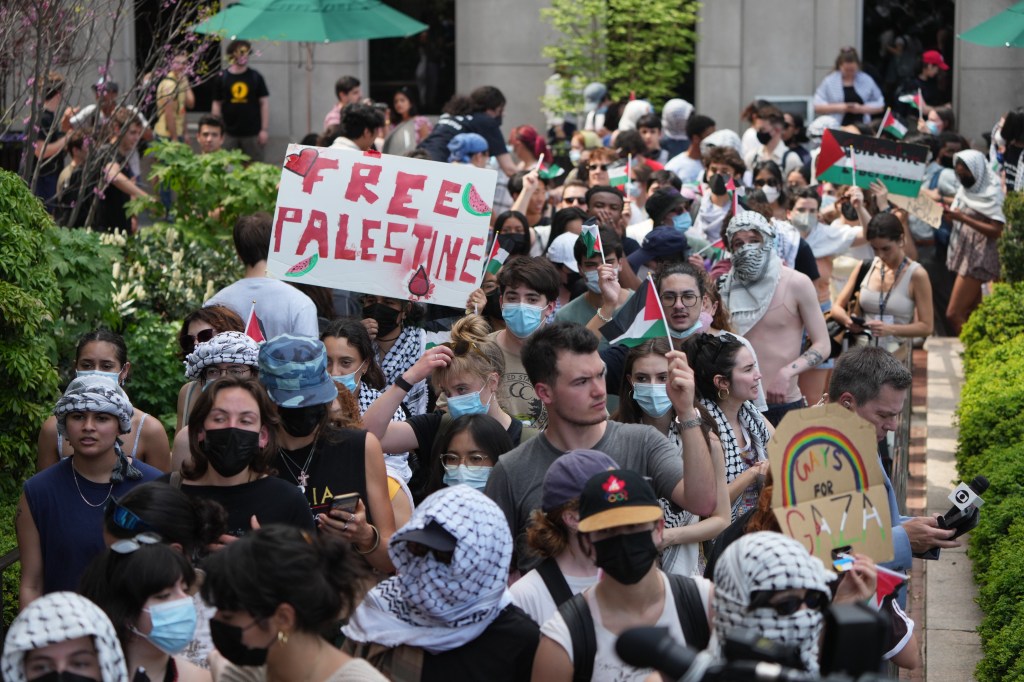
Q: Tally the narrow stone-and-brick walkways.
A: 1